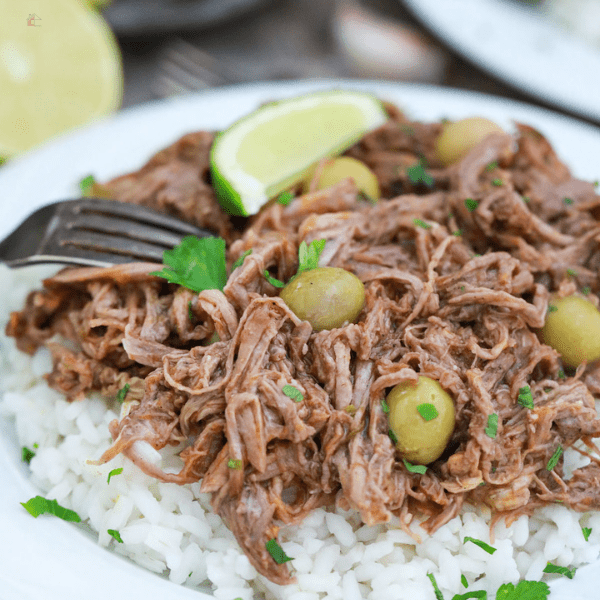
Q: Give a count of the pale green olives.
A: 5